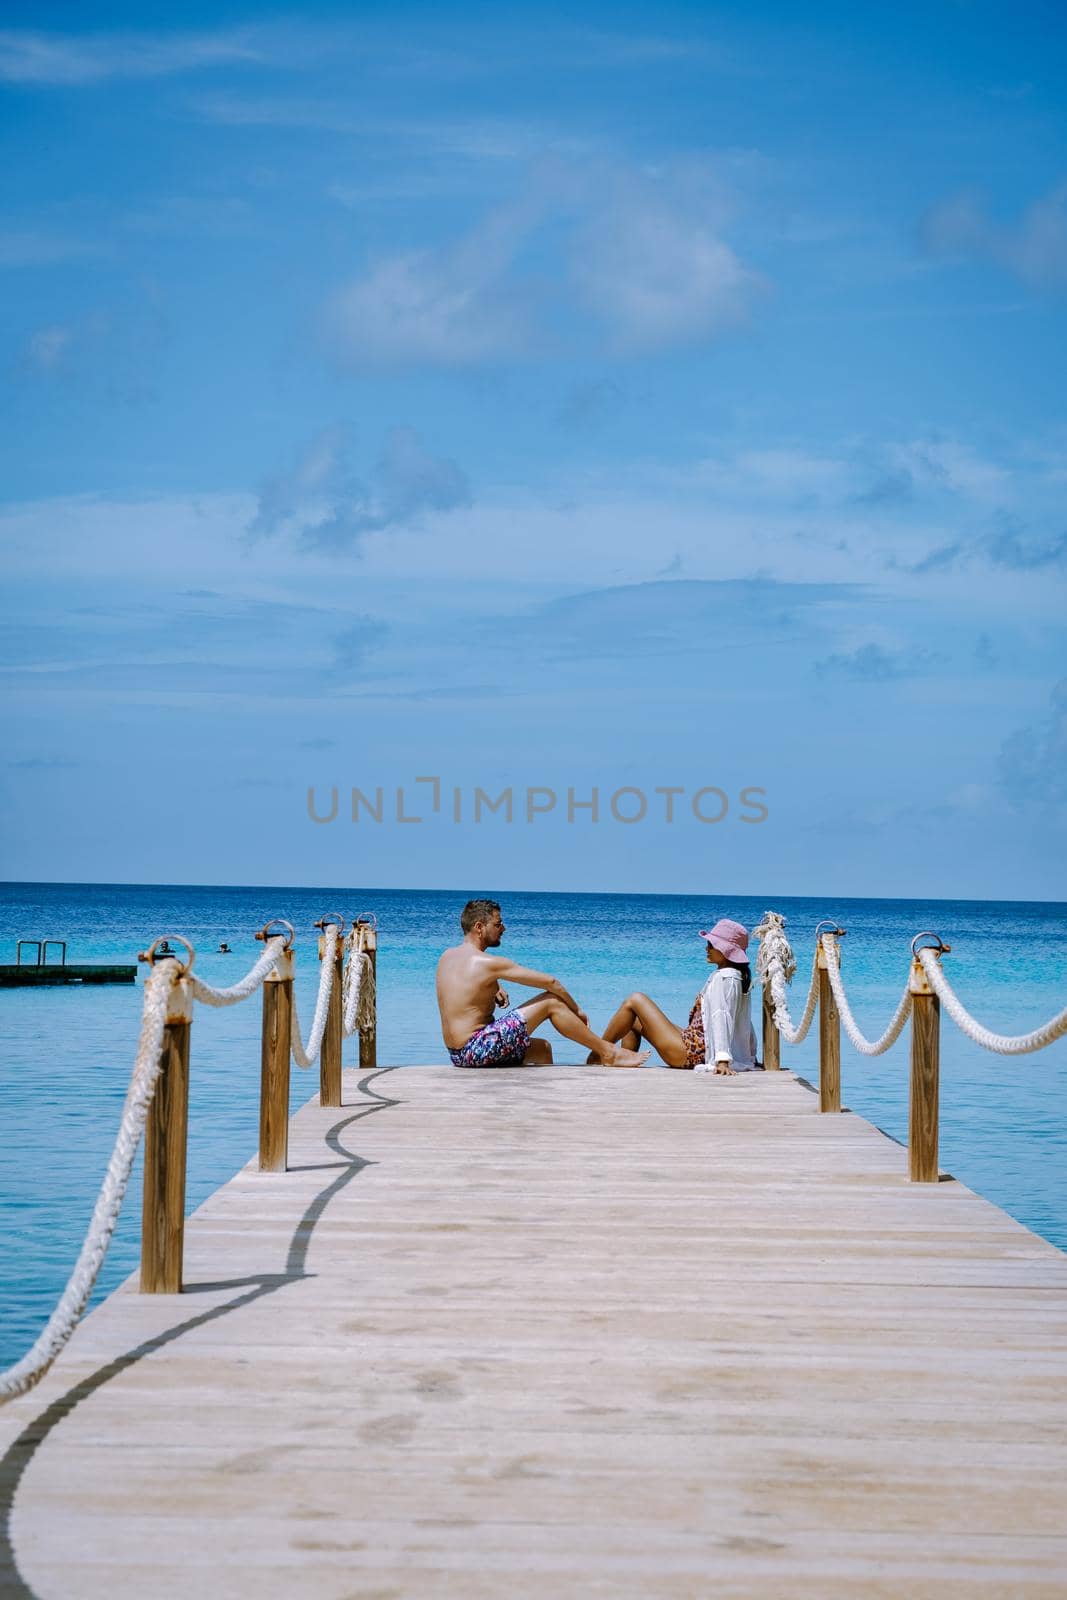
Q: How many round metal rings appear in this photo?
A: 6